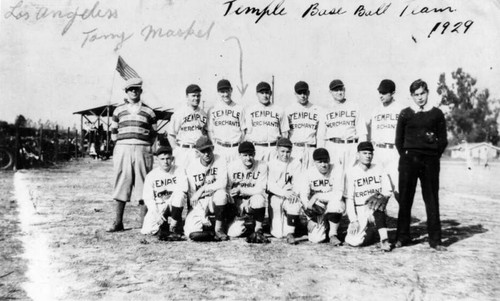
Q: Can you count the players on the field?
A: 12